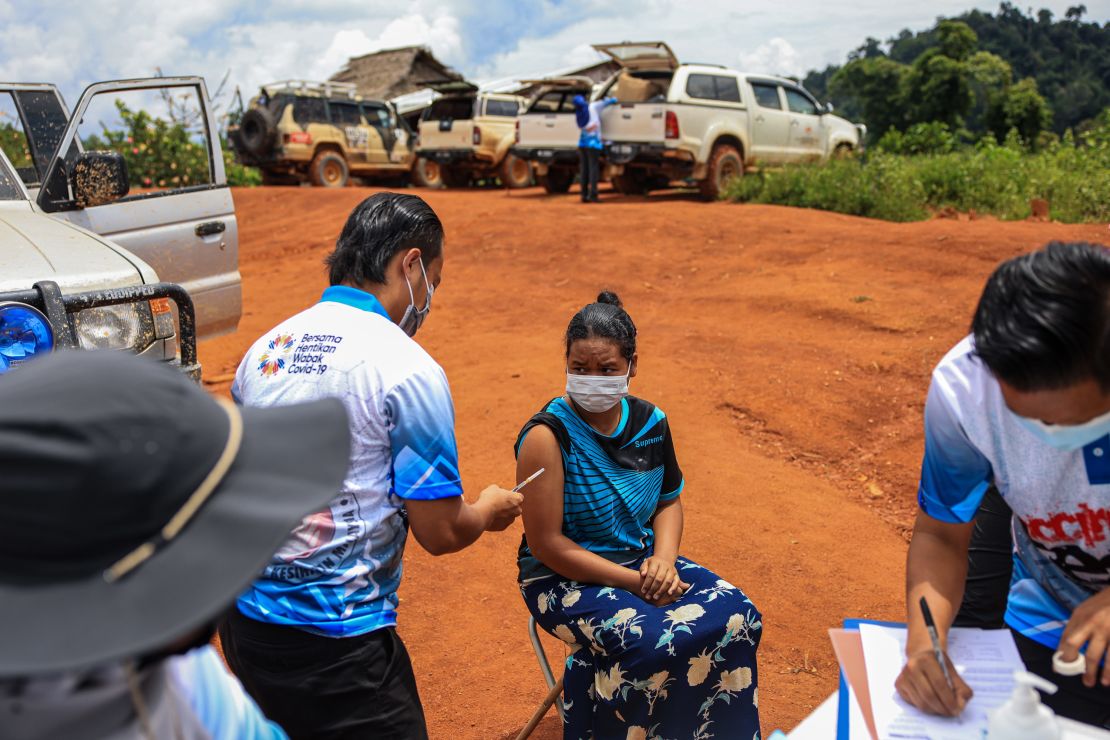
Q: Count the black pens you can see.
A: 1